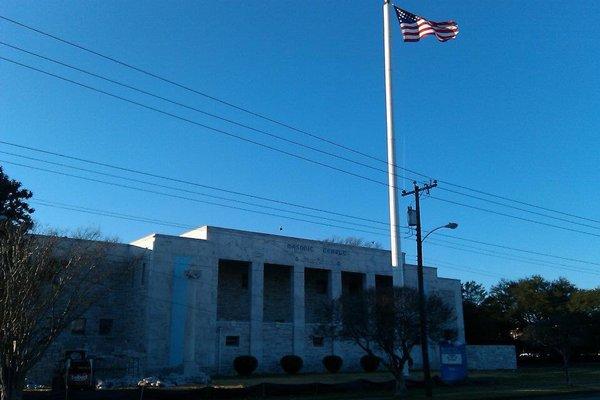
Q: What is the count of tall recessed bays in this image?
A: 5